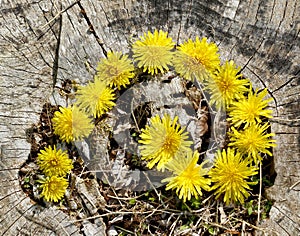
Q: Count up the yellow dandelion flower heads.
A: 13